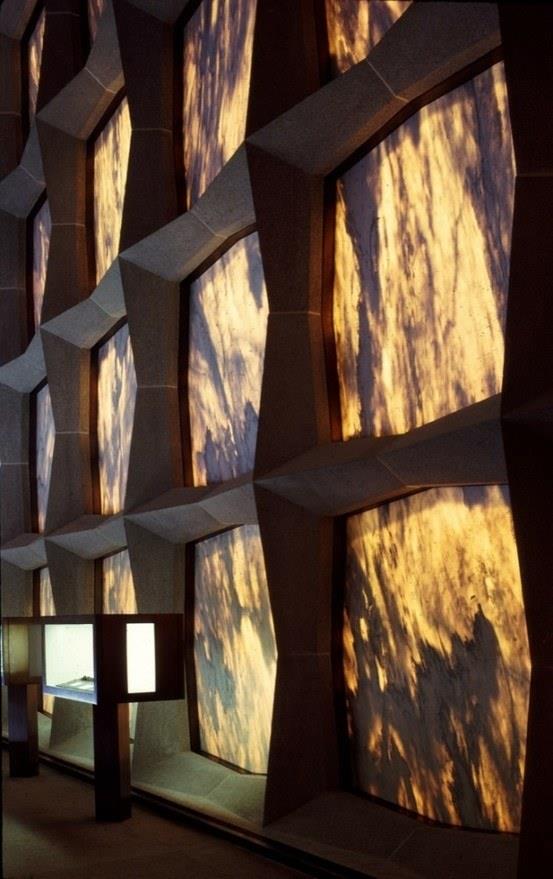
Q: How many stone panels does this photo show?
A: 14